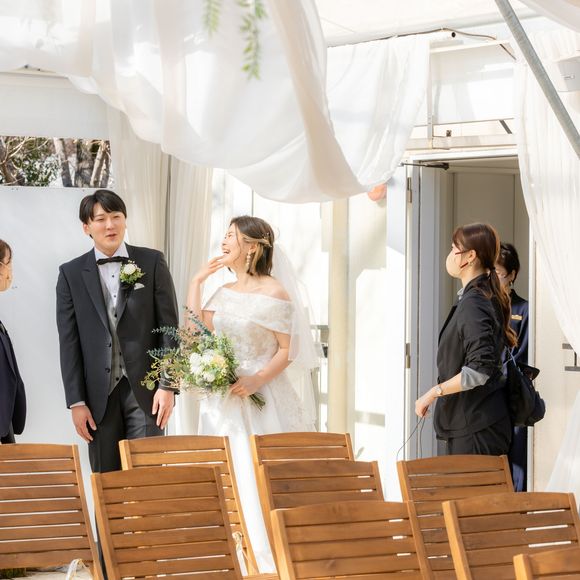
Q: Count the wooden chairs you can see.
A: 9